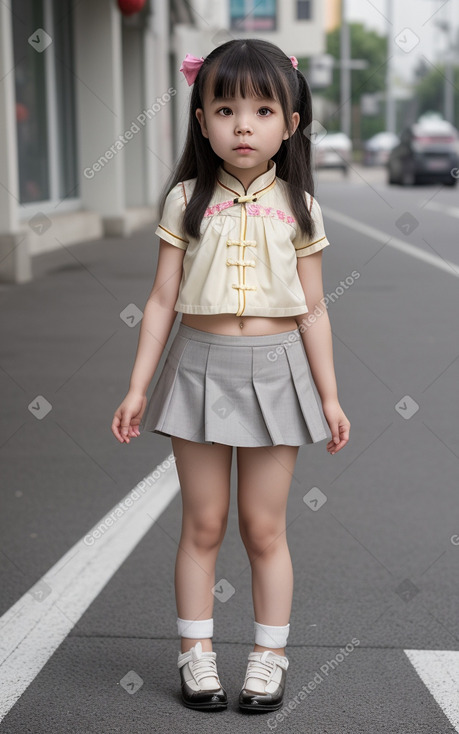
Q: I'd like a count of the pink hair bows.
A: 2